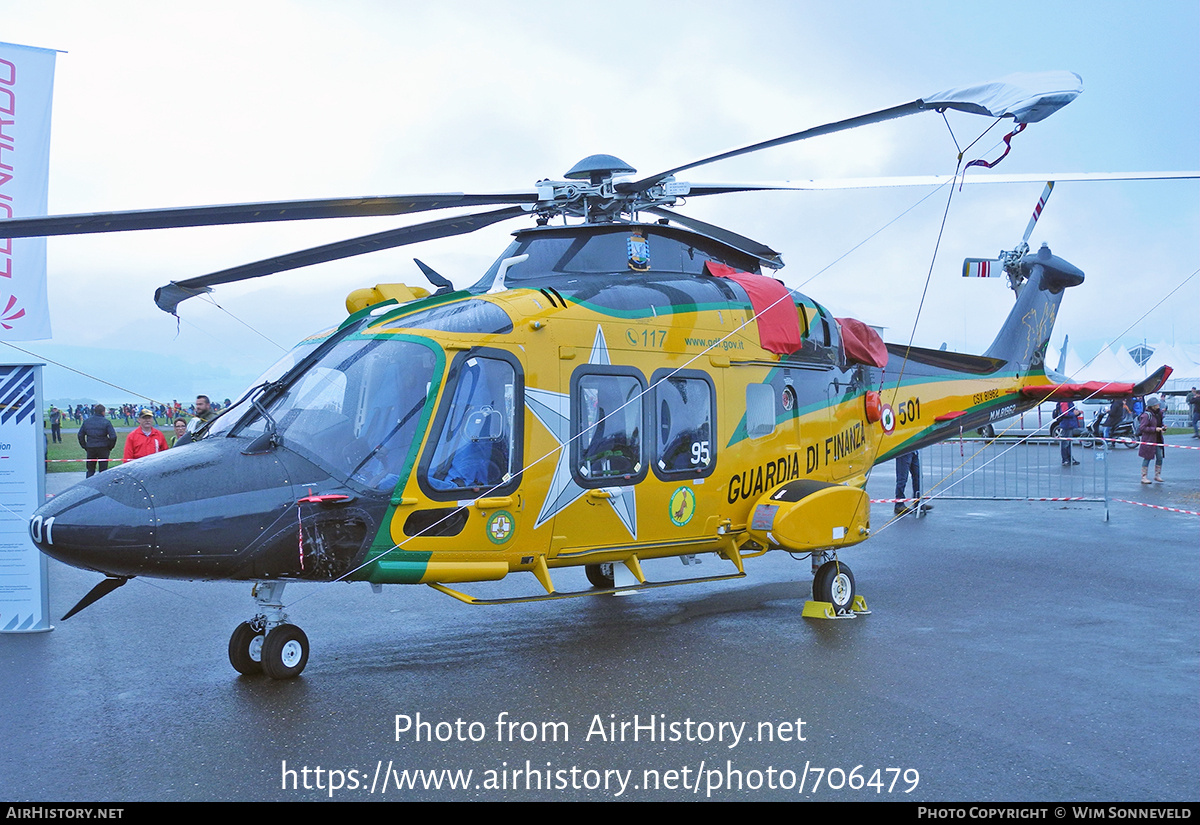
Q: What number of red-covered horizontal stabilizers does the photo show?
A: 1